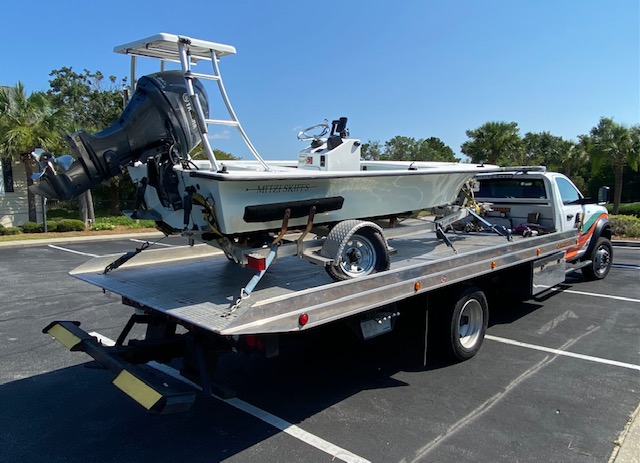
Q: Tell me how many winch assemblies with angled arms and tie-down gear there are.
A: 1